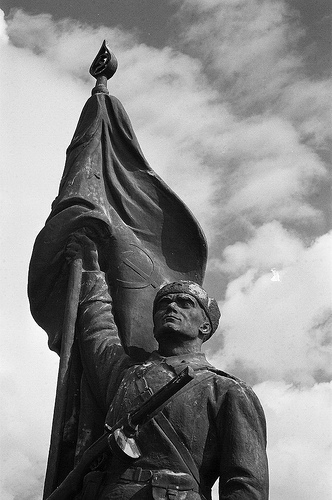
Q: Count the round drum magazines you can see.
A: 1